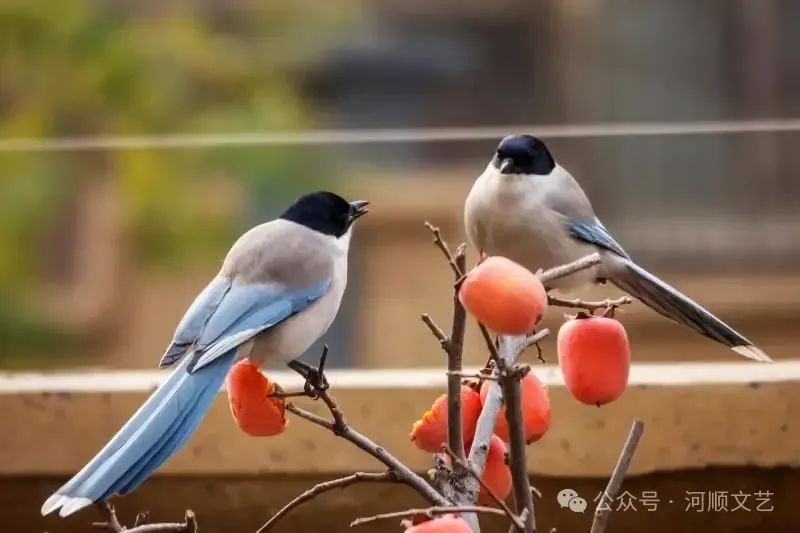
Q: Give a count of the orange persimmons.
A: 7